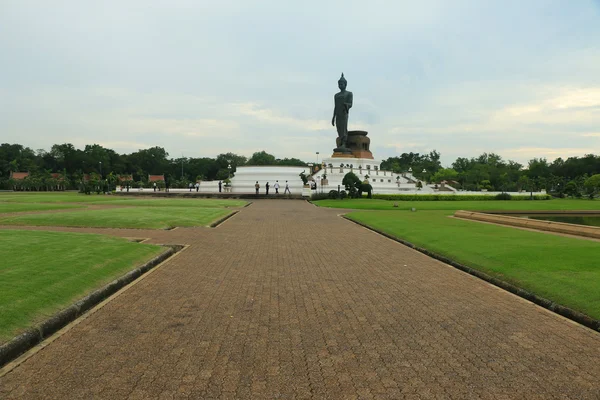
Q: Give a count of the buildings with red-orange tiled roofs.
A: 5